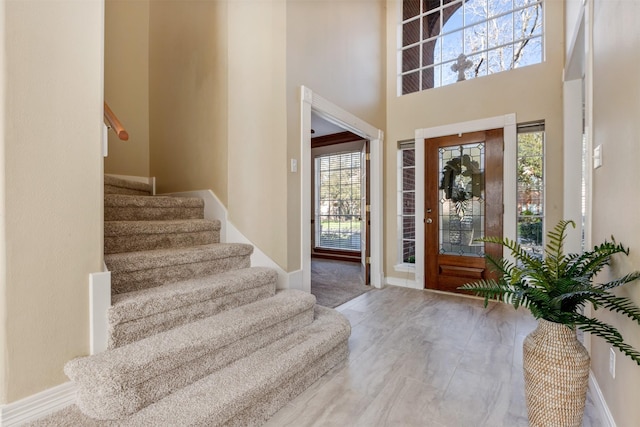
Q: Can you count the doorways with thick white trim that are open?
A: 1